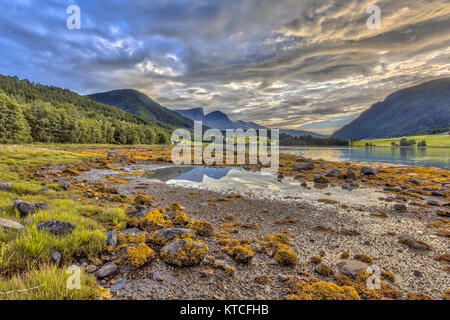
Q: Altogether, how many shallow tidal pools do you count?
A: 1